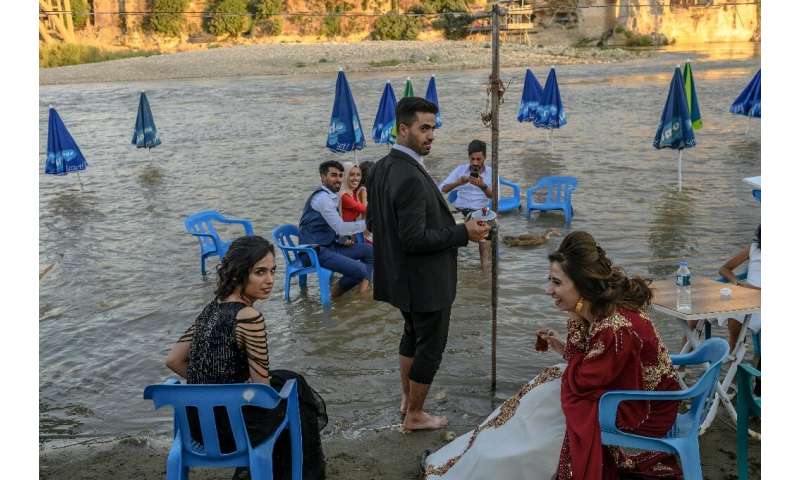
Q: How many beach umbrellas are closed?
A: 11